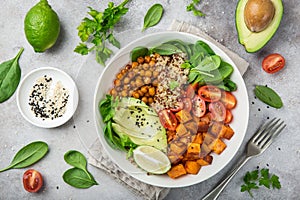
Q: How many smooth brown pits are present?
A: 1